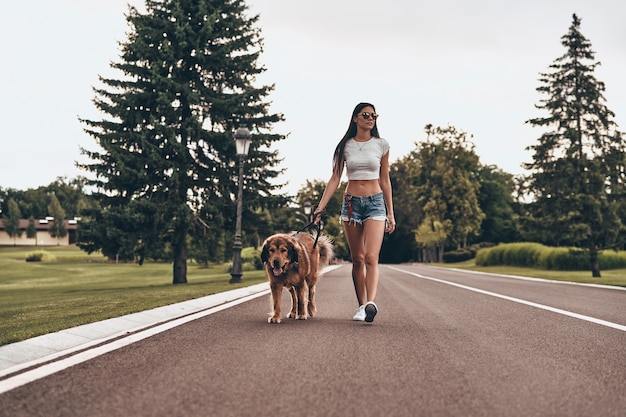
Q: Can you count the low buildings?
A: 1